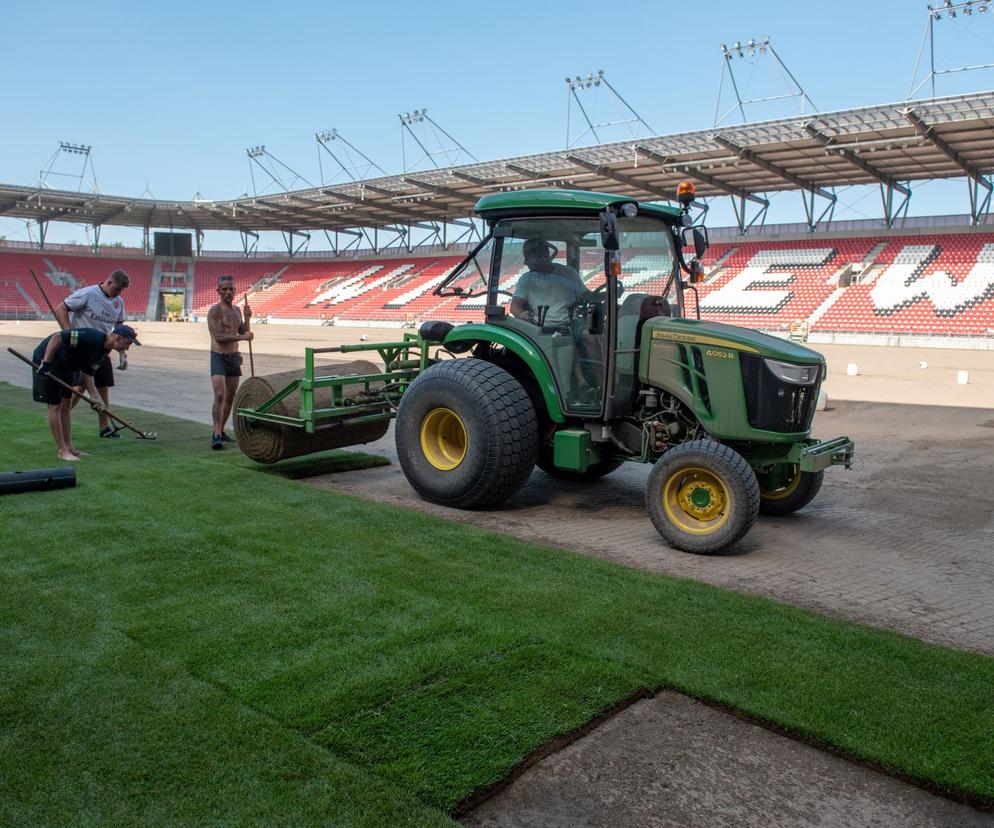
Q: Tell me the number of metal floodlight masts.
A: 7